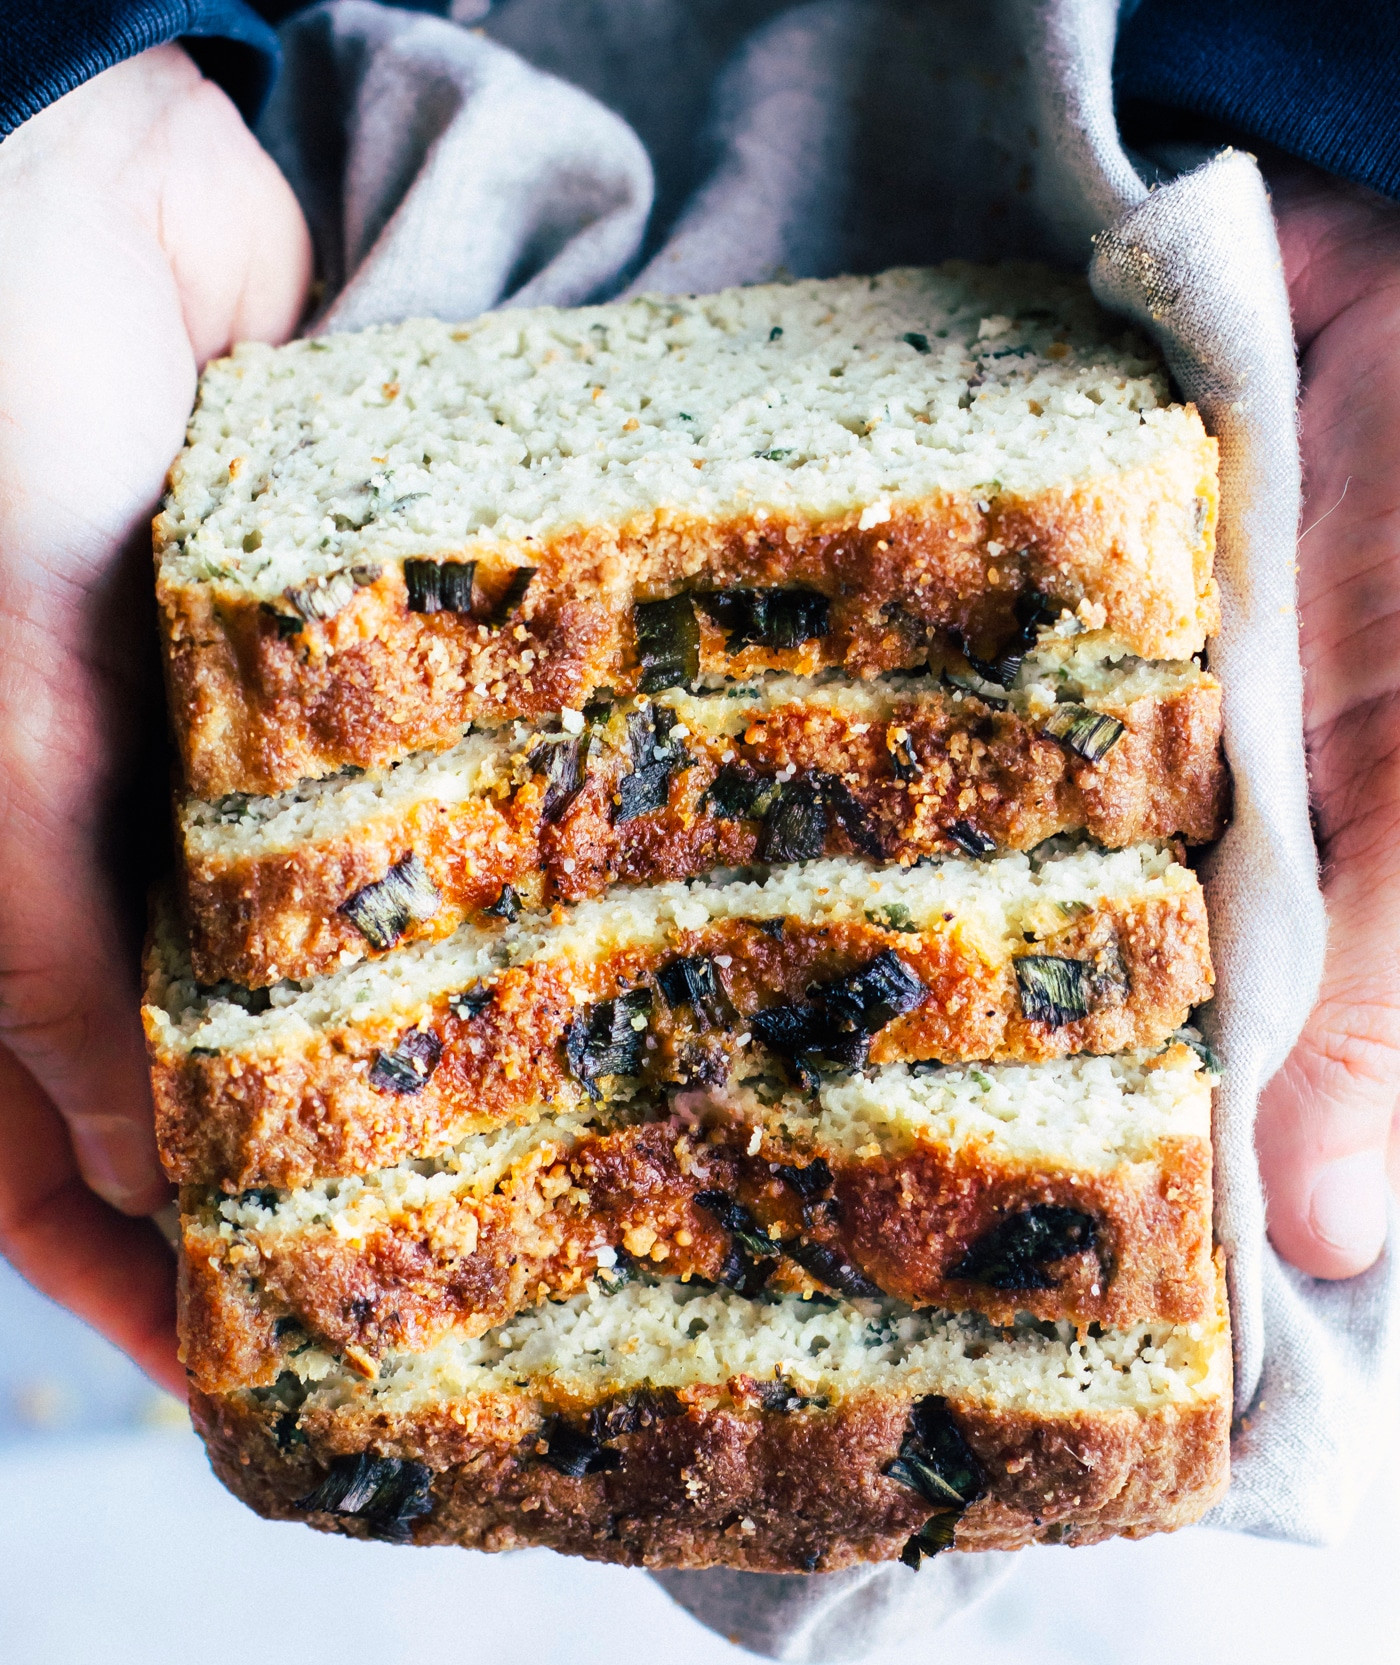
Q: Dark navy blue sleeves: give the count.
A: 2